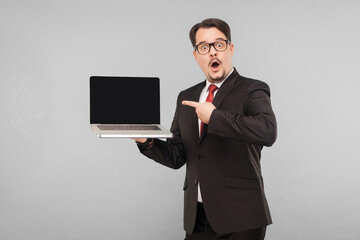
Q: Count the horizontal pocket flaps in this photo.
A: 1